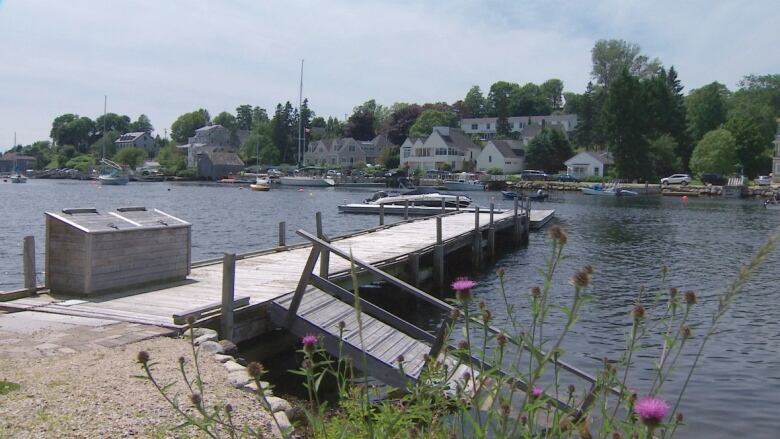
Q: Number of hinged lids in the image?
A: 2